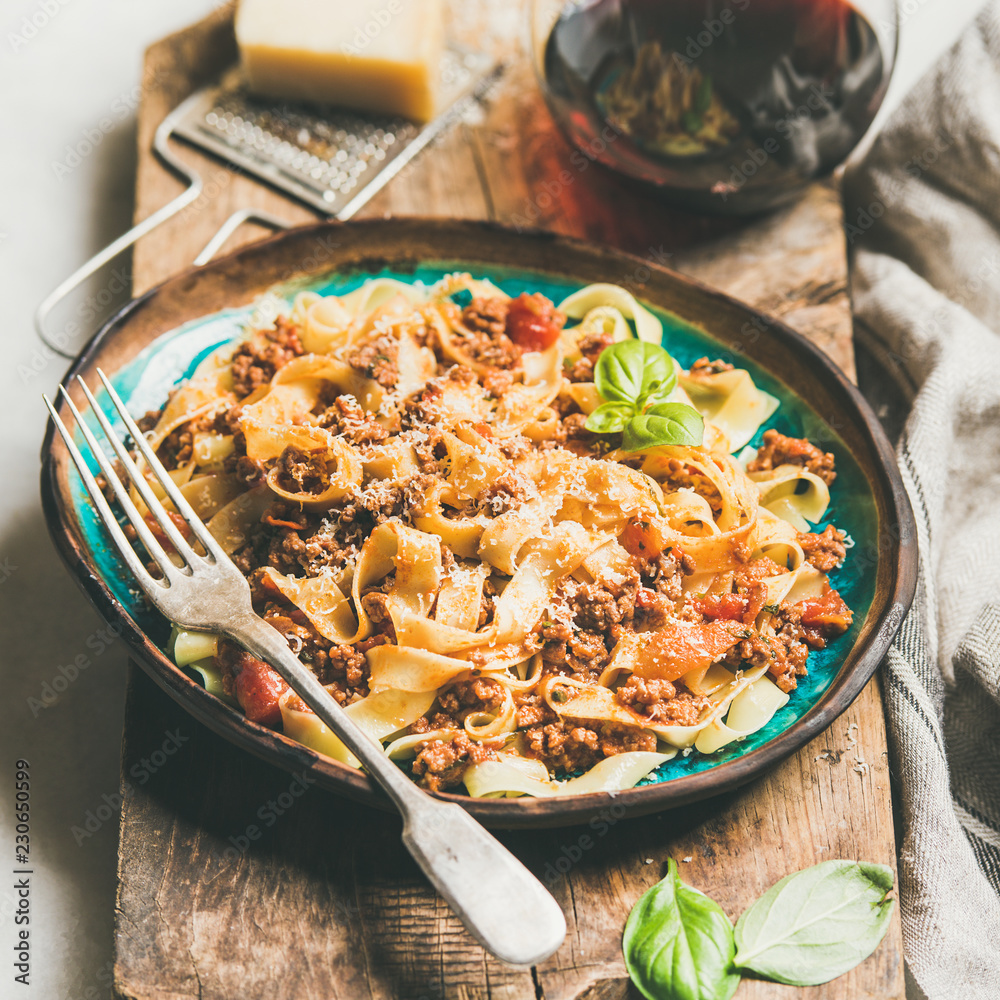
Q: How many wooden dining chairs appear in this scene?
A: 0